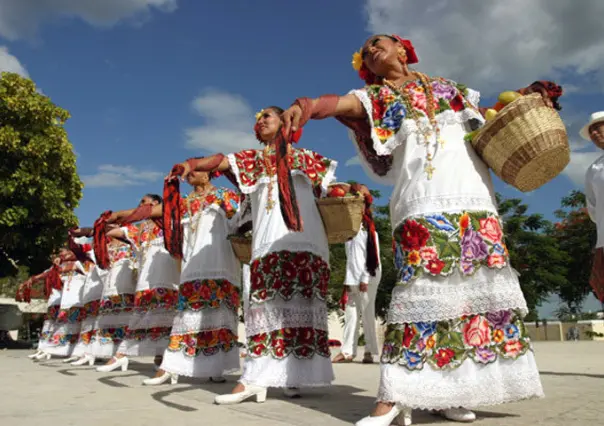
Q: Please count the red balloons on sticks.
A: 0